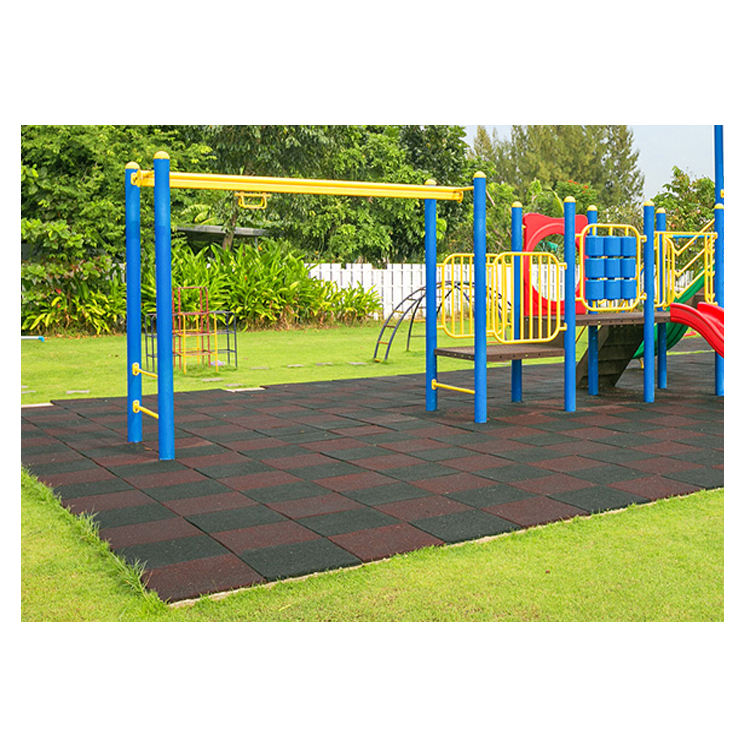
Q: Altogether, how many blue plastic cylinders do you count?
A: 9